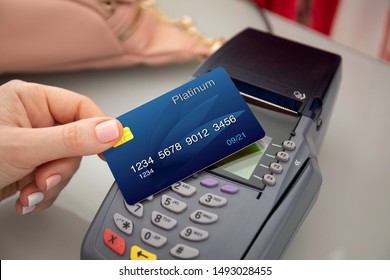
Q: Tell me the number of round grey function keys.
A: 4